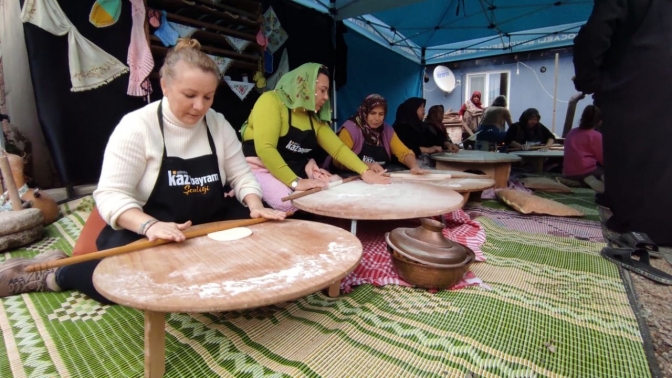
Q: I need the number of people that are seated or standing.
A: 10